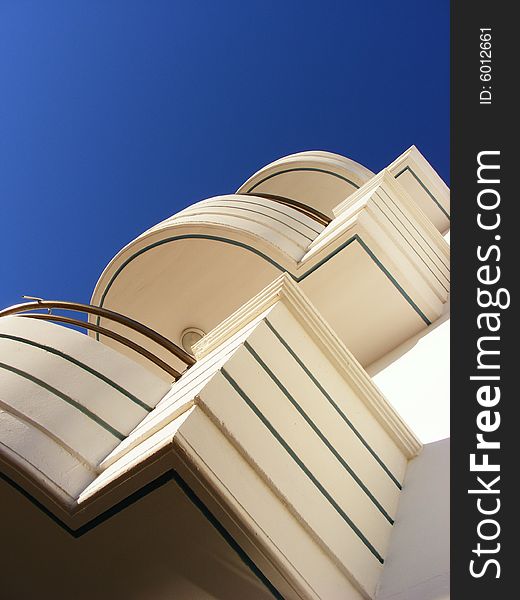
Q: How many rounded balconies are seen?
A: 3